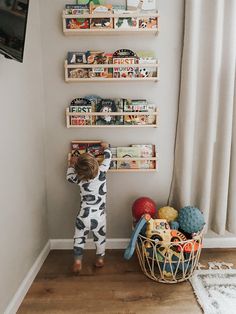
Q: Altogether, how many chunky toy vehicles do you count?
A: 1